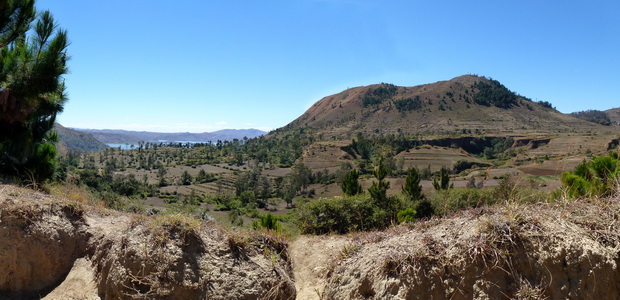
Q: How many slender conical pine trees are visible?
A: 4